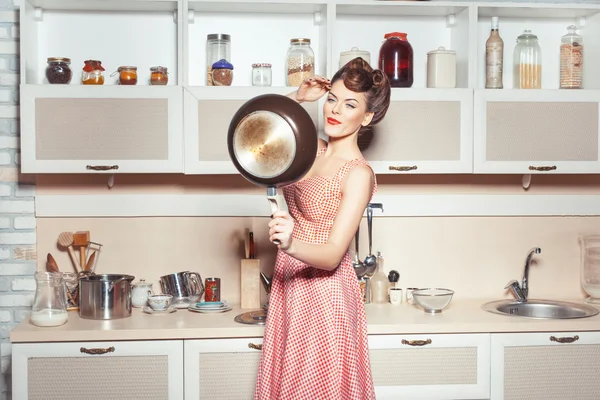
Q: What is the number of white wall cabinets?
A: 4